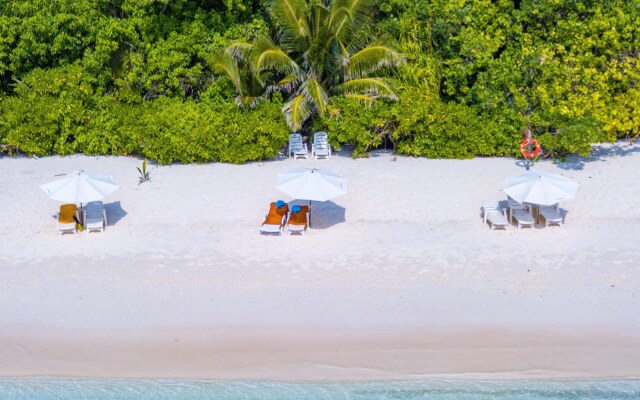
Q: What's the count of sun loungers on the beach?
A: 9